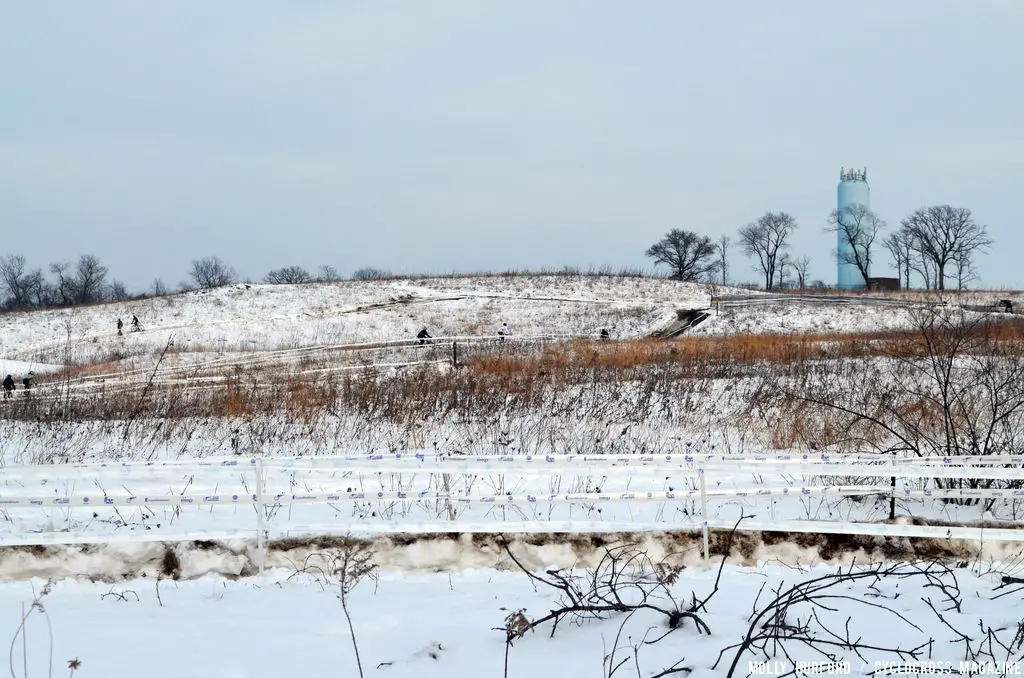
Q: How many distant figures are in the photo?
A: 7